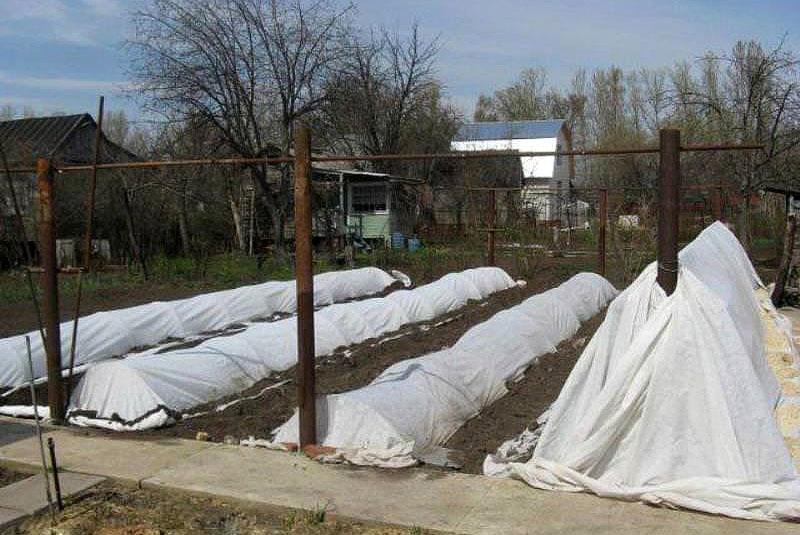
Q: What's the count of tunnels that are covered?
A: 3